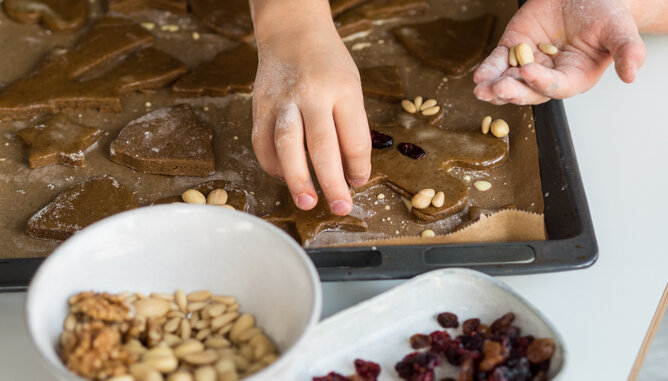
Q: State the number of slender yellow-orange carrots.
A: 0